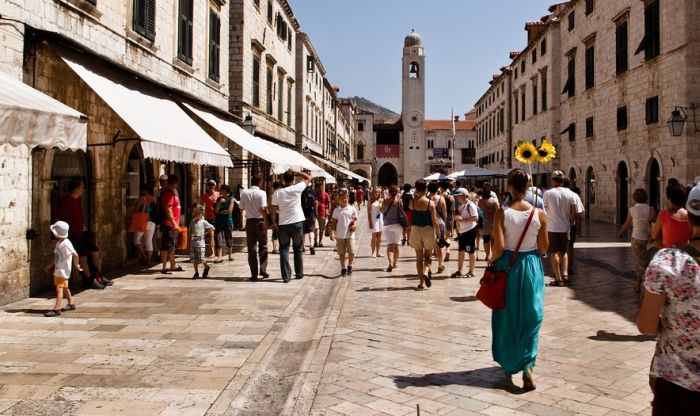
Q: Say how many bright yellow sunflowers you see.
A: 2